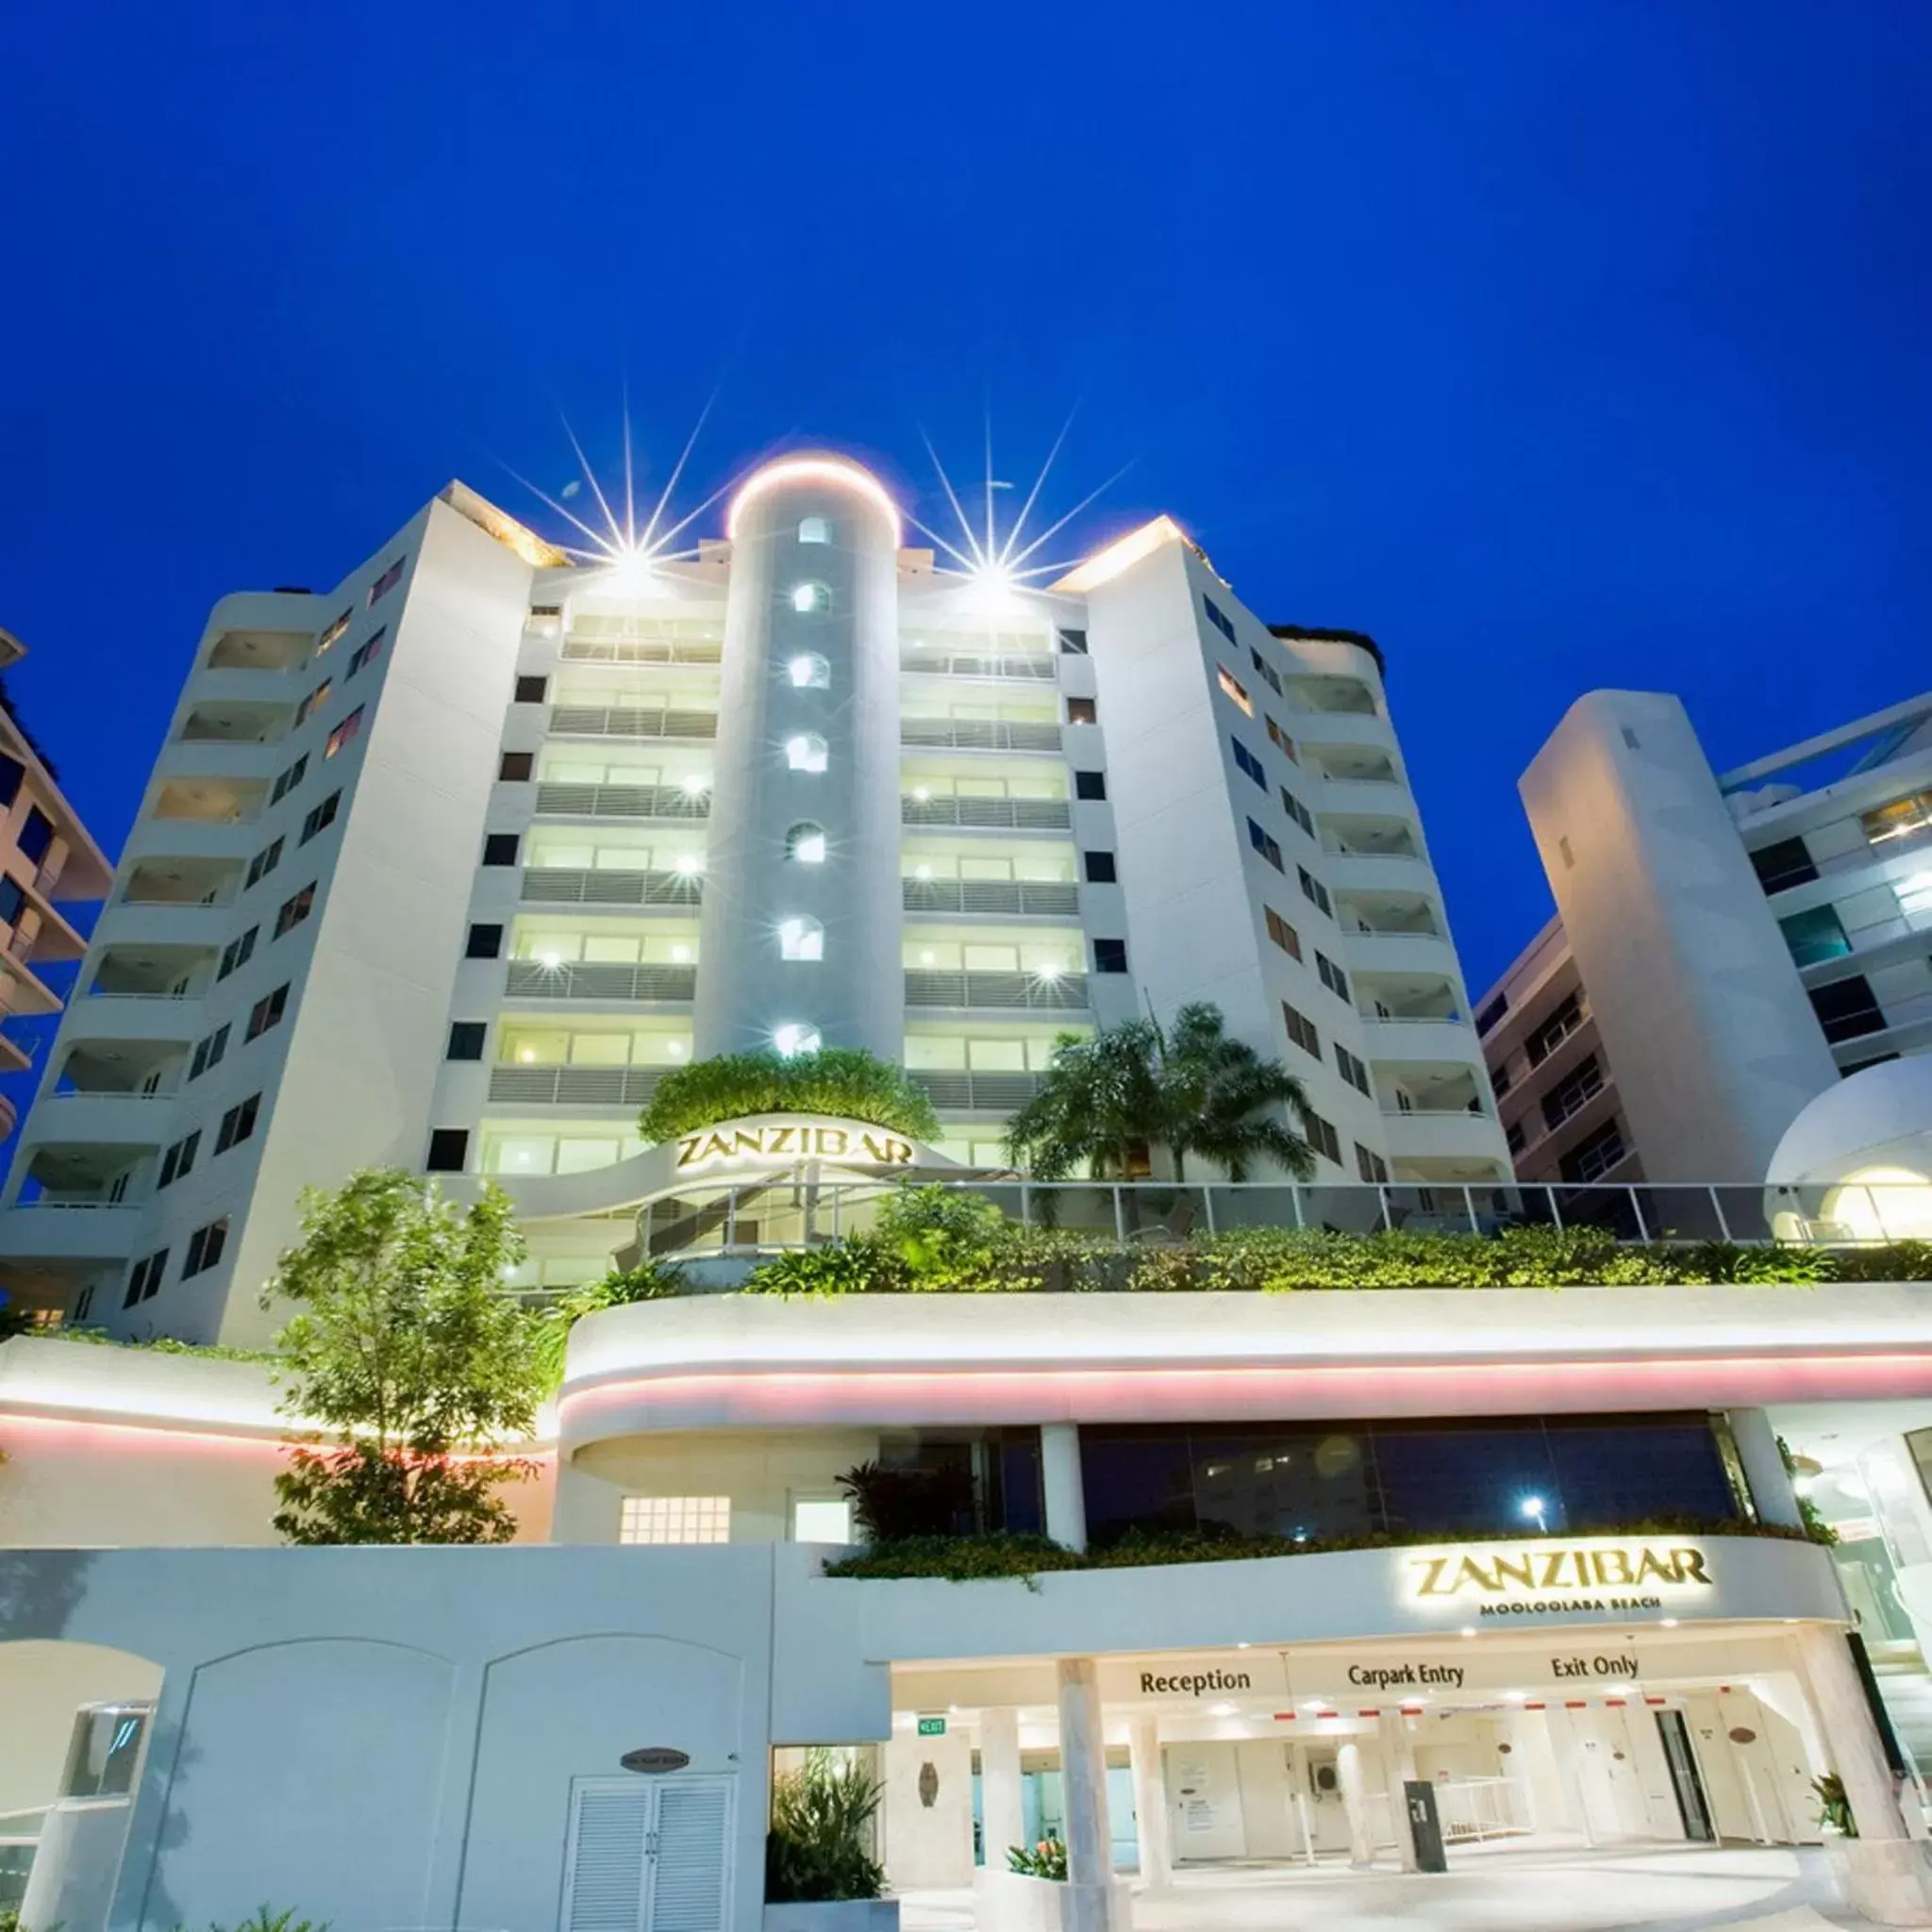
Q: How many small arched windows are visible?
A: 7